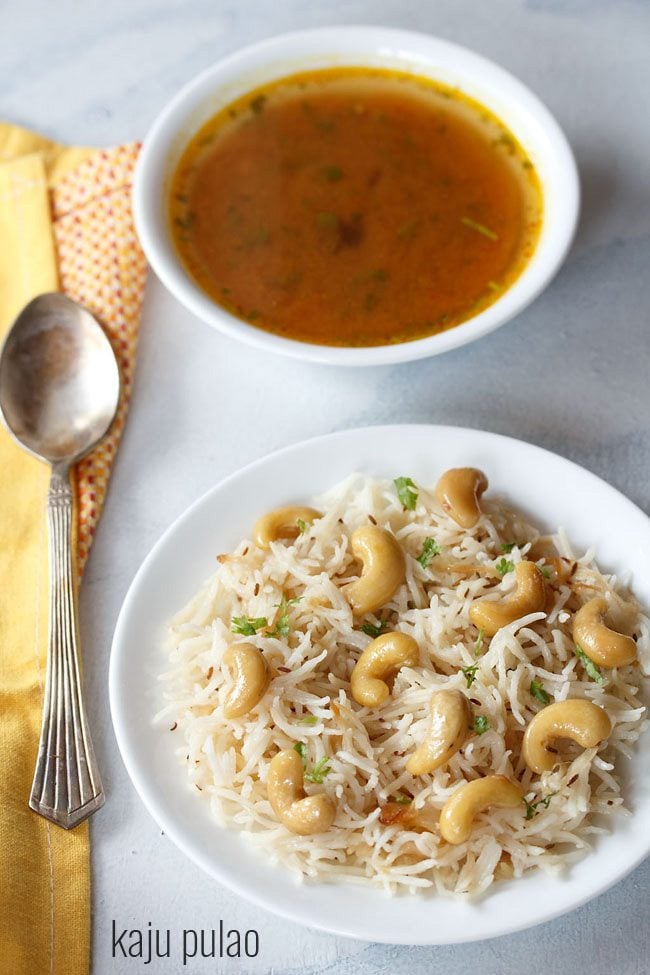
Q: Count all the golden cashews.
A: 11